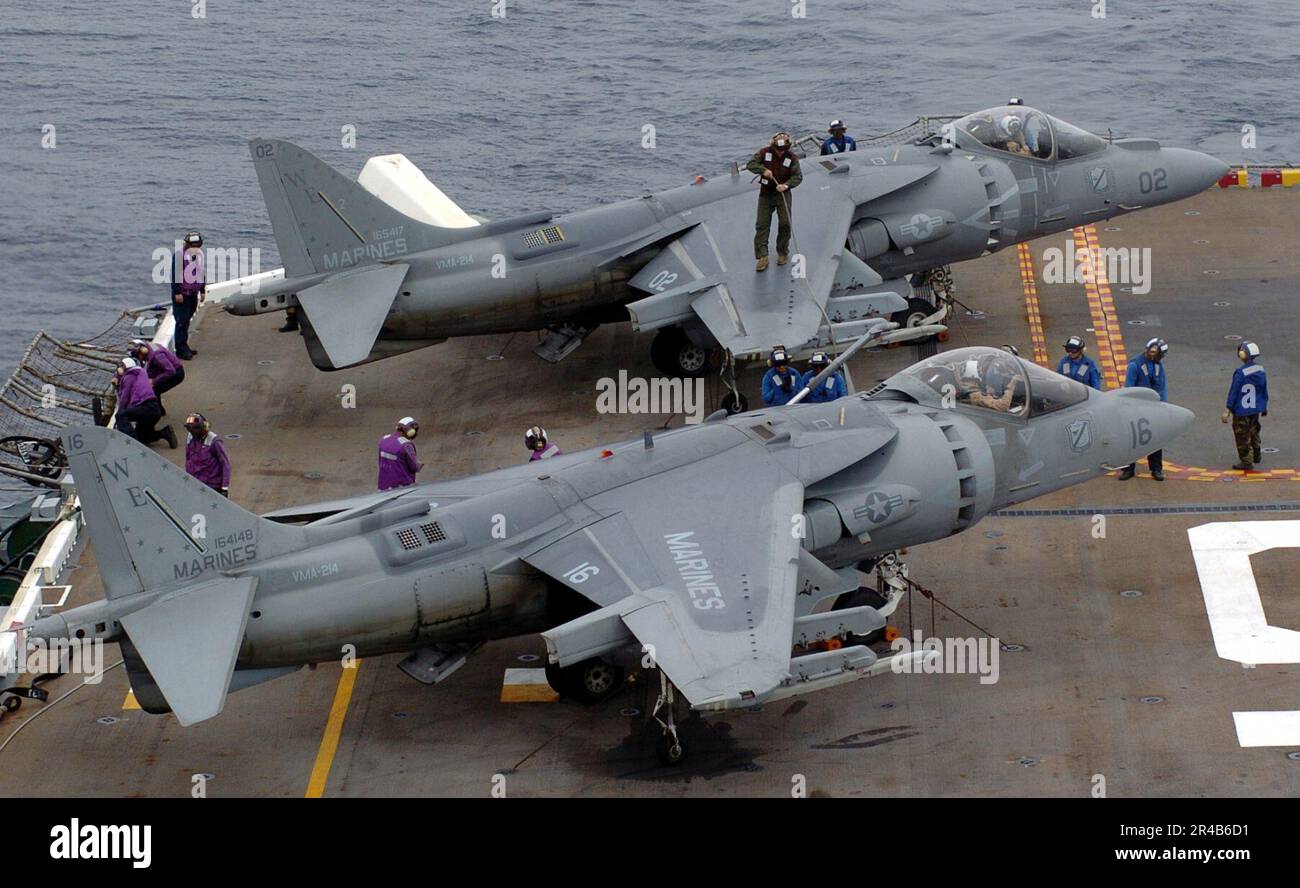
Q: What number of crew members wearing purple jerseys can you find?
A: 6